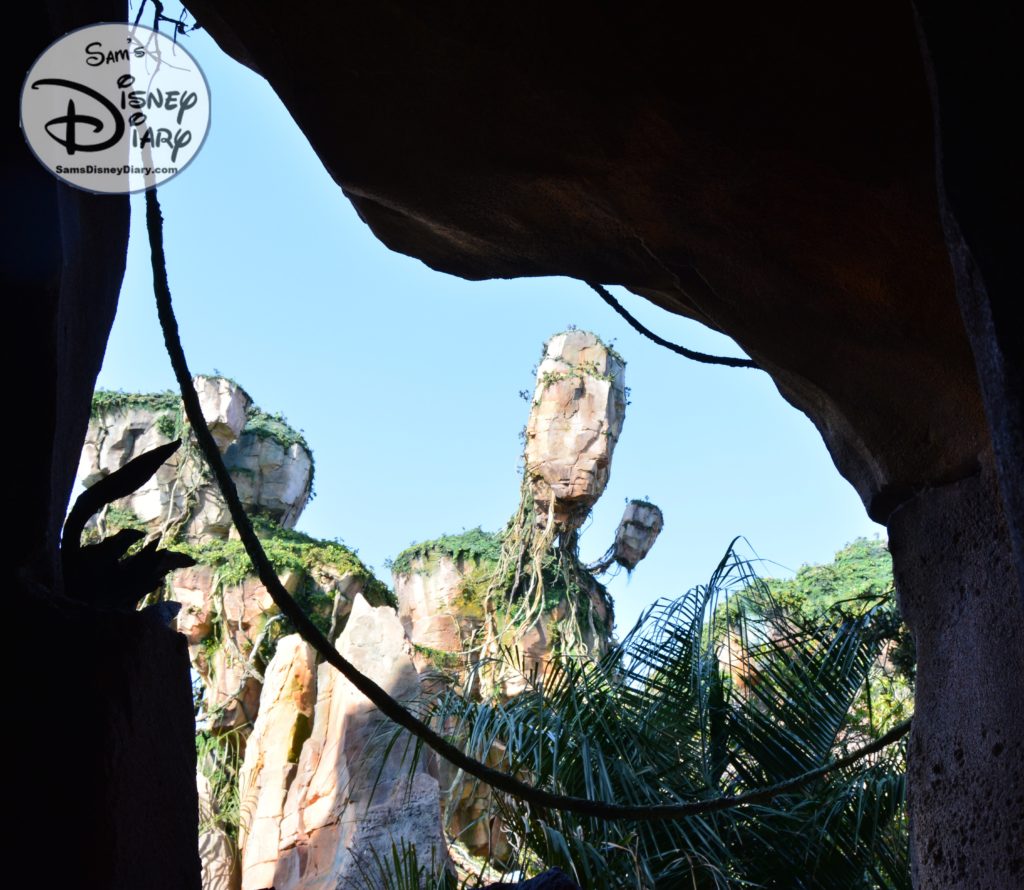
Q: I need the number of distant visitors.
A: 0